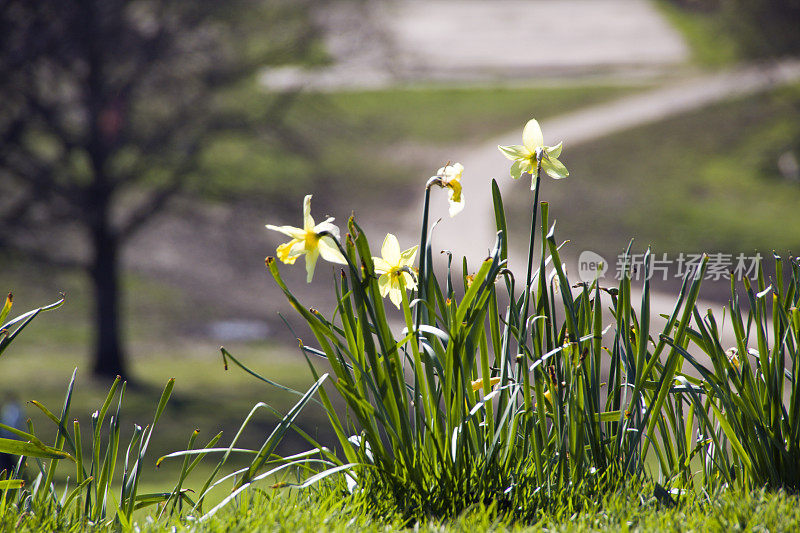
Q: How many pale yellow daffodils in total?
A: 4